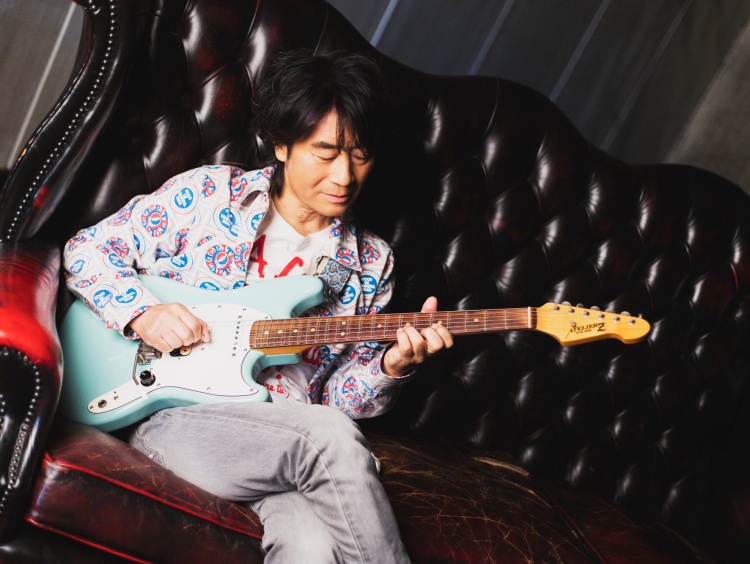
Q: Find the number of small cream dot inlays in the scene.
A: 10